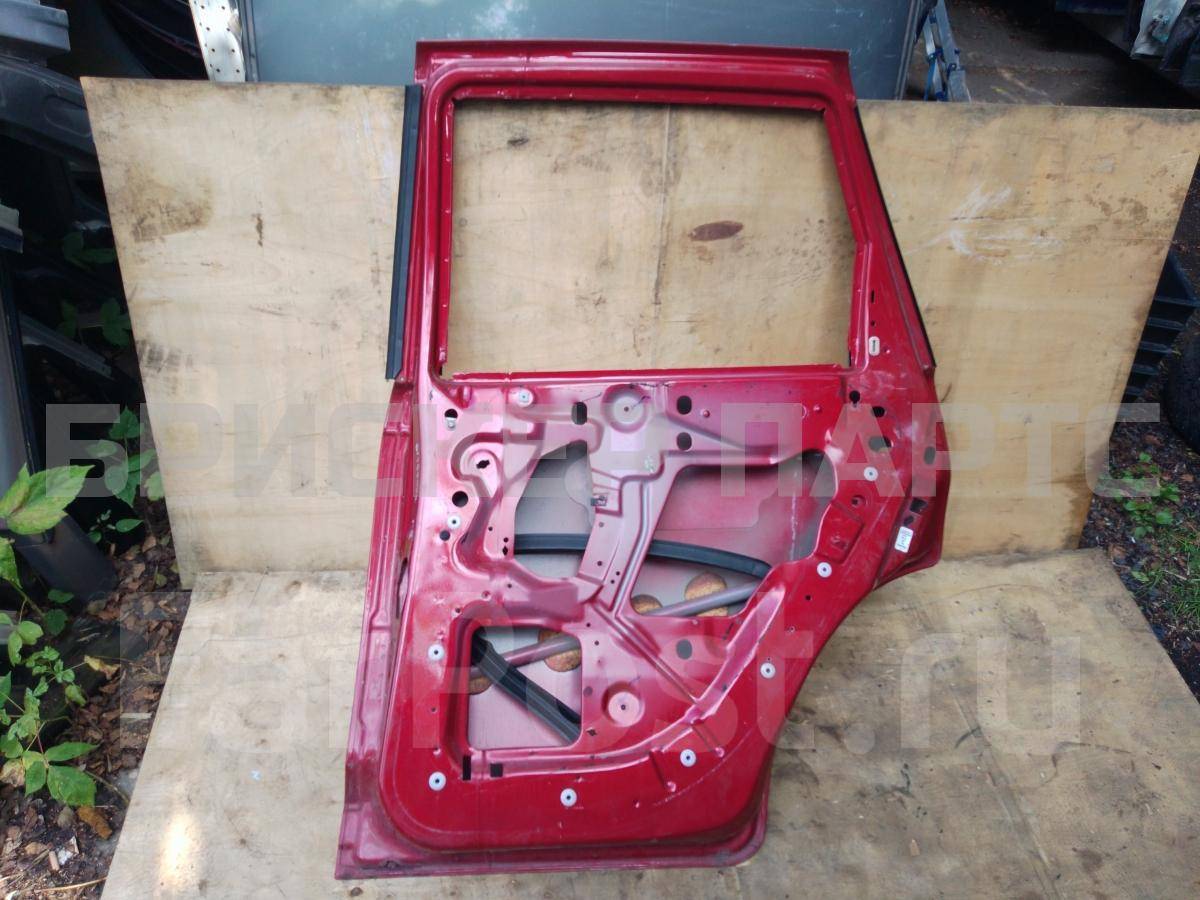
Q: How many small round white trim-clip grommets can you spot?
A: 9